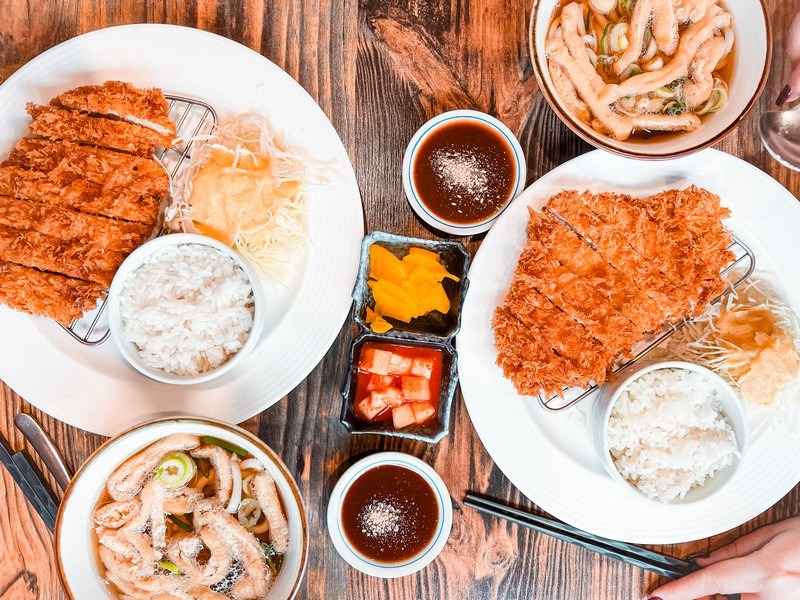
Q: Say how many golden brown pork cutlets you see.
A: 2